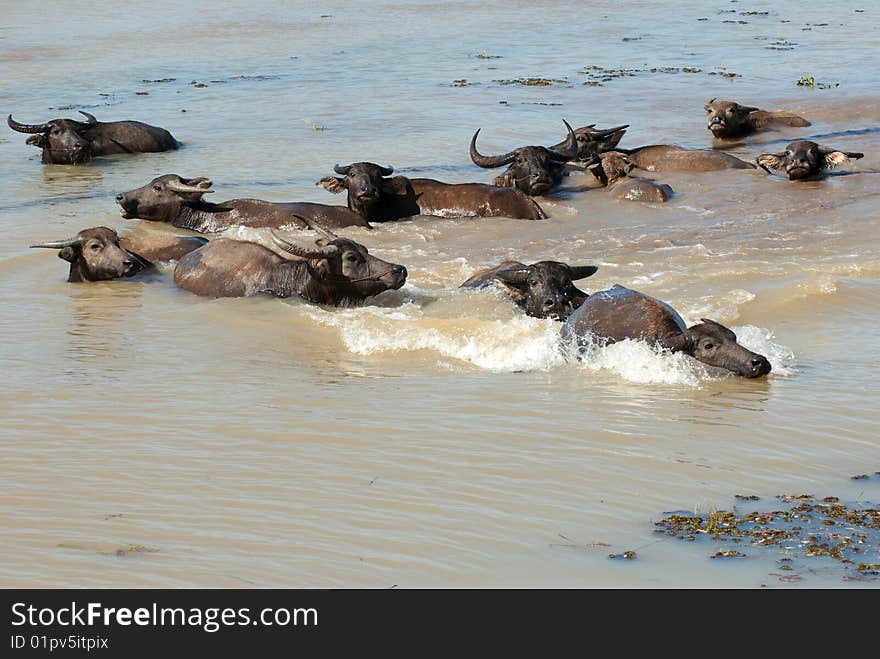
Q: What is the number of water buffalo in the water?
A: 12